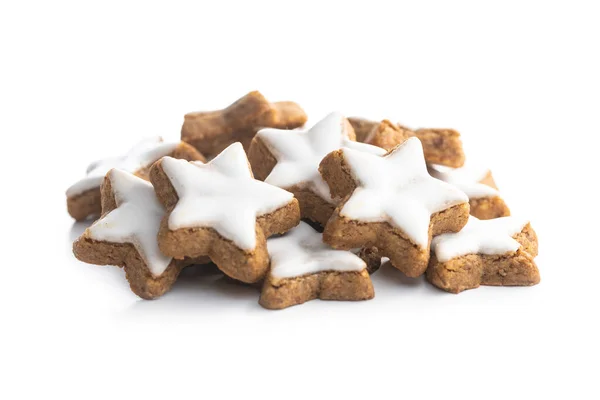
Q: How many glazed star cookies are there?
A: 8